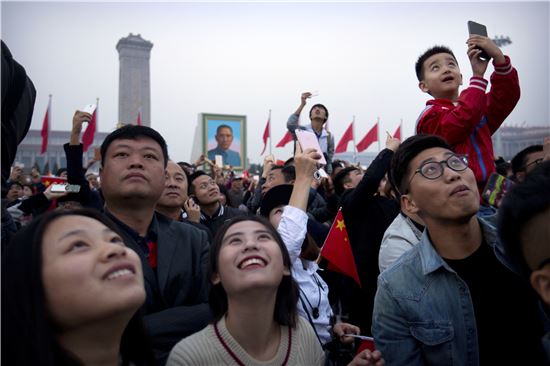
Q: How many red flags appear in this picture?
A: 11